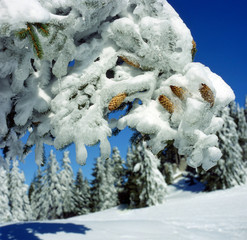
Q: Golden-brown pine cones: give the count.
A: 6